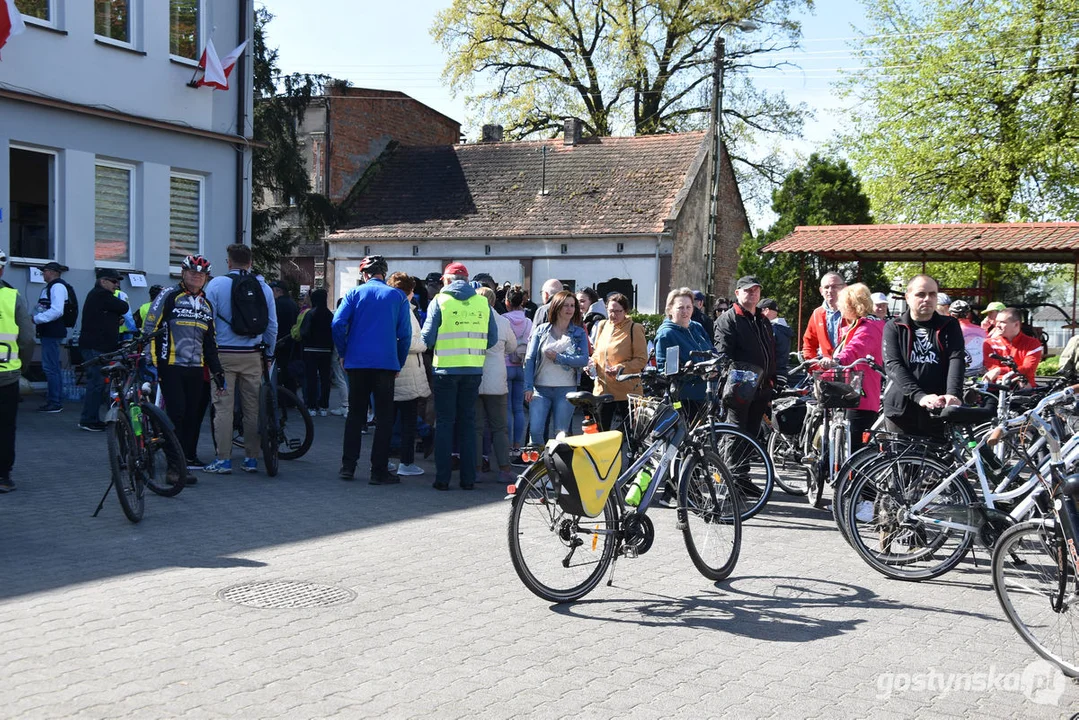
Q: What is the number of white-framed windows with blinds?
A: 2